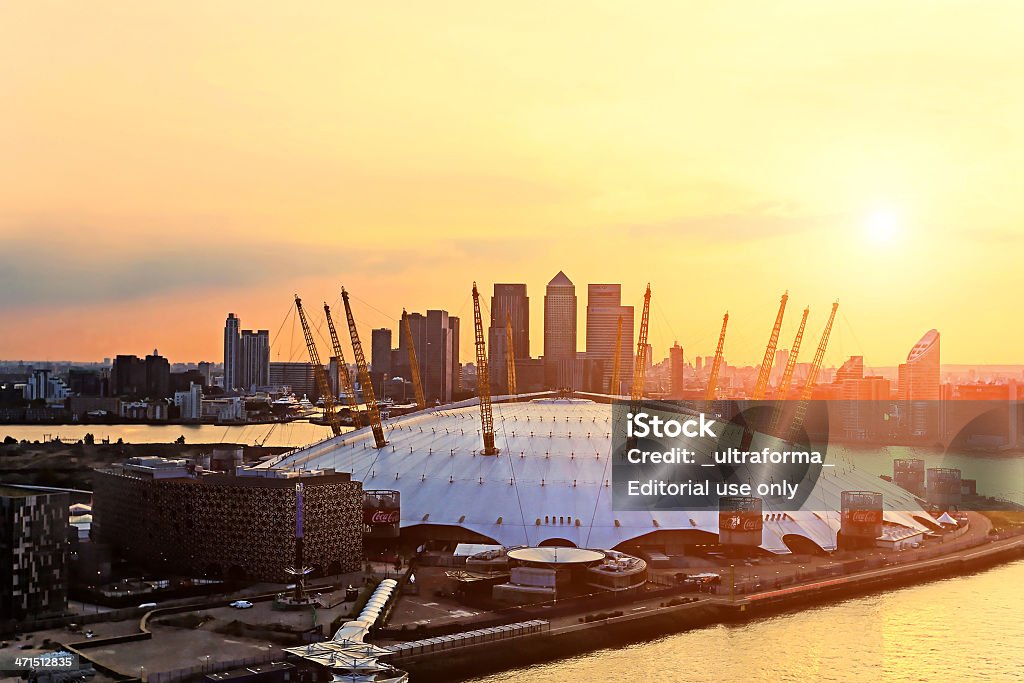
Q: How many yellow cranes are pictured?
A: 12